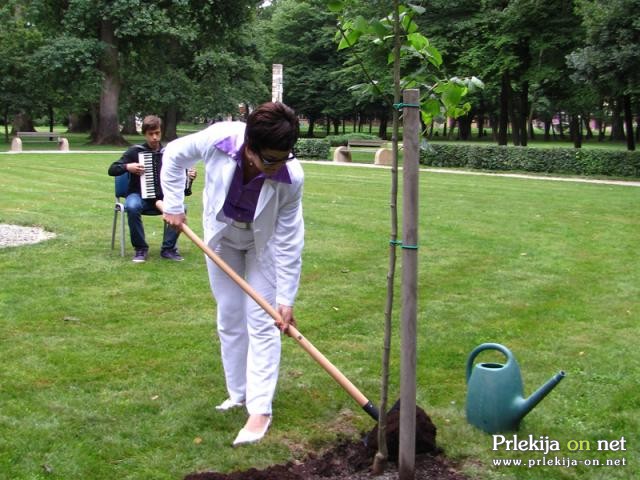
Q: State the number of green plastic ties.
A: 2